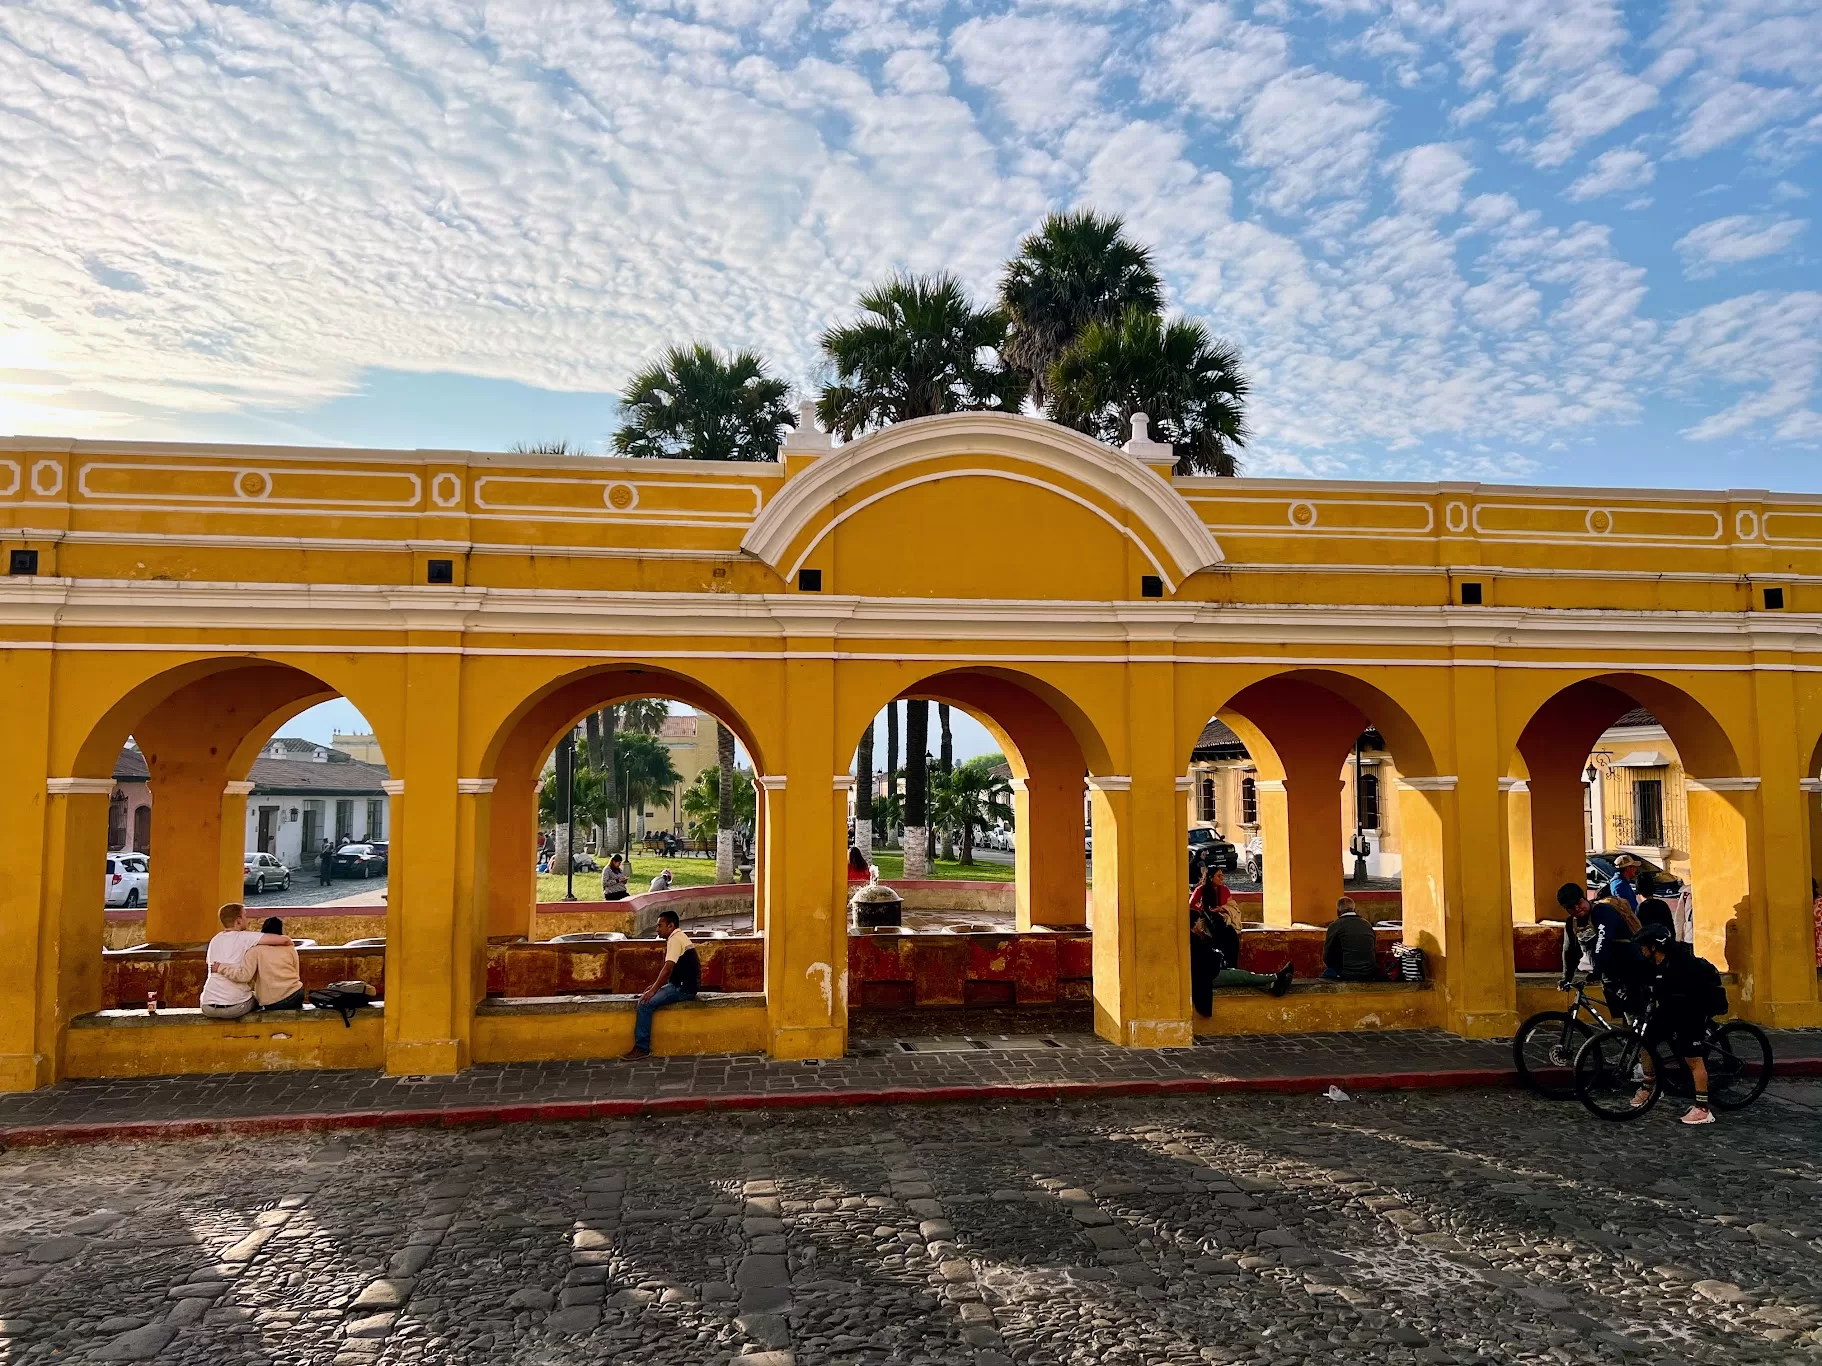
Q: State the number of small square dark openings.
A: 6